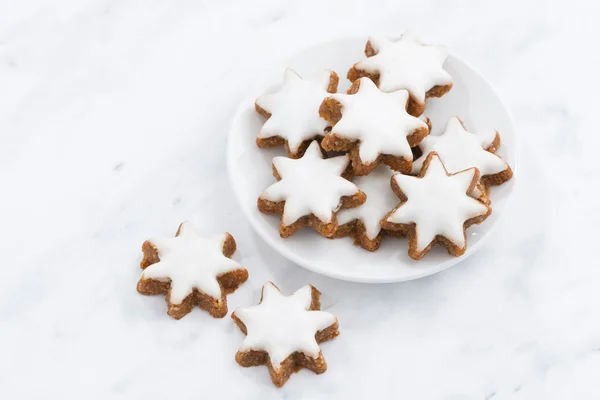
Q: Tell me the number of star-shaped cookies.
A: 9